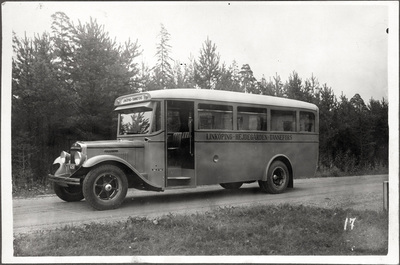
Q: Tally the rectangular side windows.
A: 4